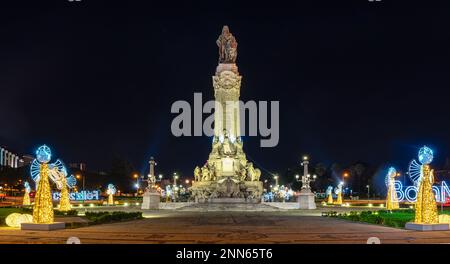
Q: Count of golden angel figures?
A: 8